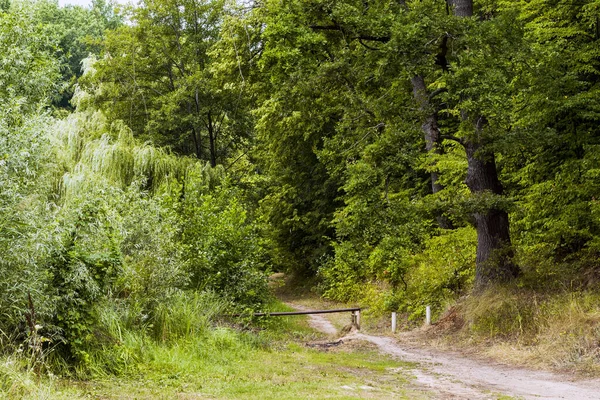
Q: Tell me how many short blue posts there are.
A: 0